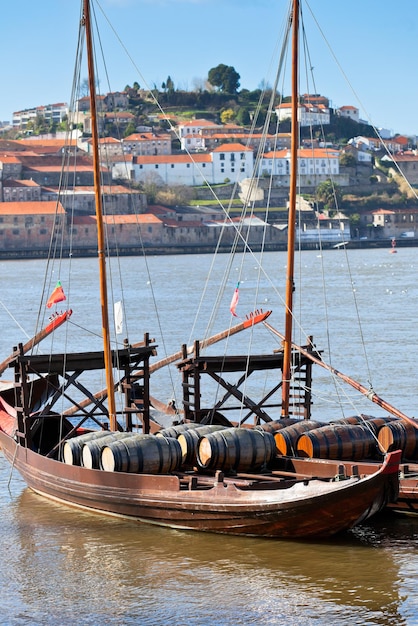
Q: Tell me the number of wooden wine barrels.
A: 12